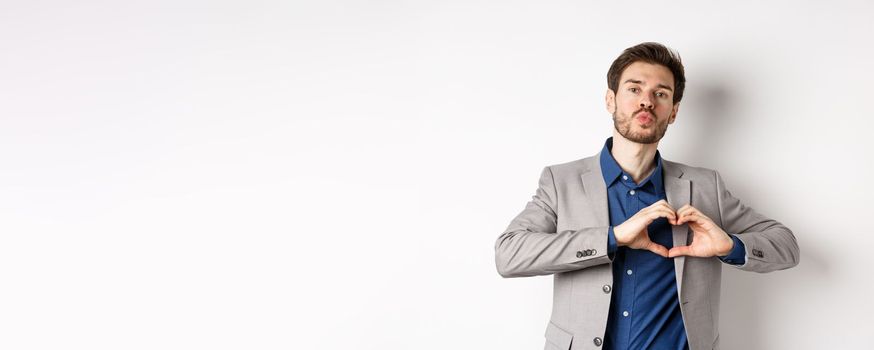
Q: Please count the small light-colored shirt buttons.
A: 4